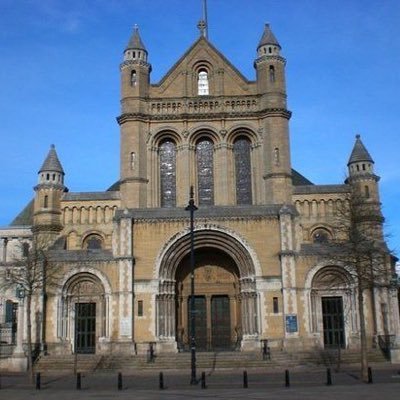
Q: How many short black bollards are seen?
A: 9